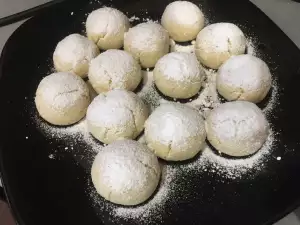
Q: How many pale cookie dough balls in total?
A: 13